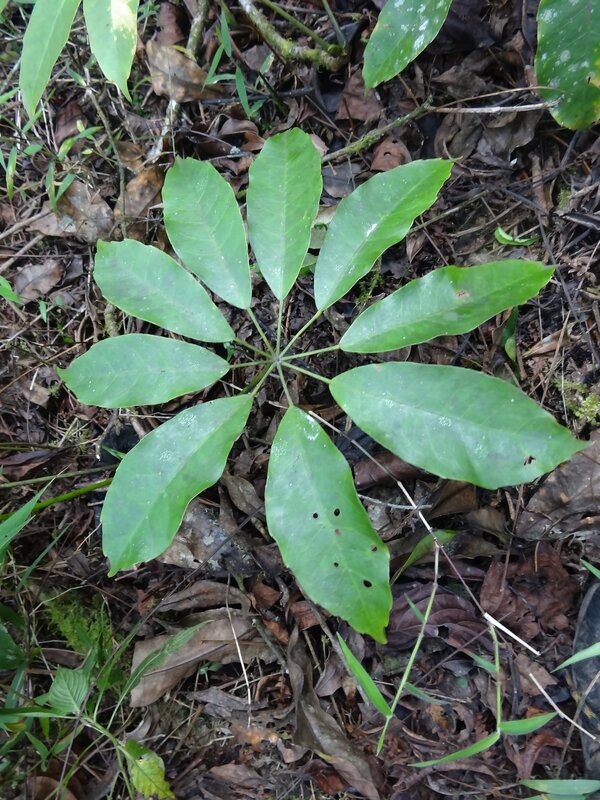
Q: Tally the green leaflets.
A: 9